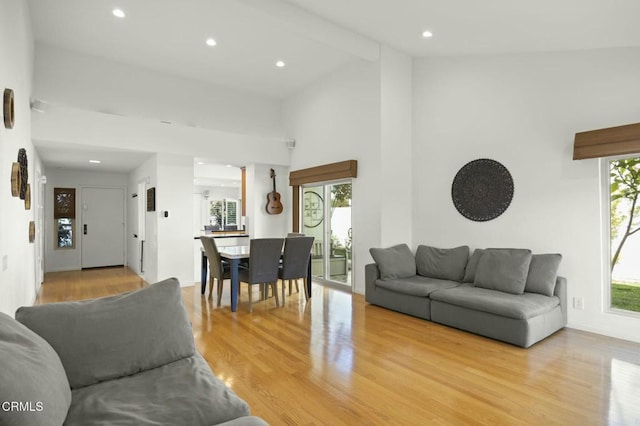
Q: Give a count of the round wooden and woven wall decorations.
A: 6